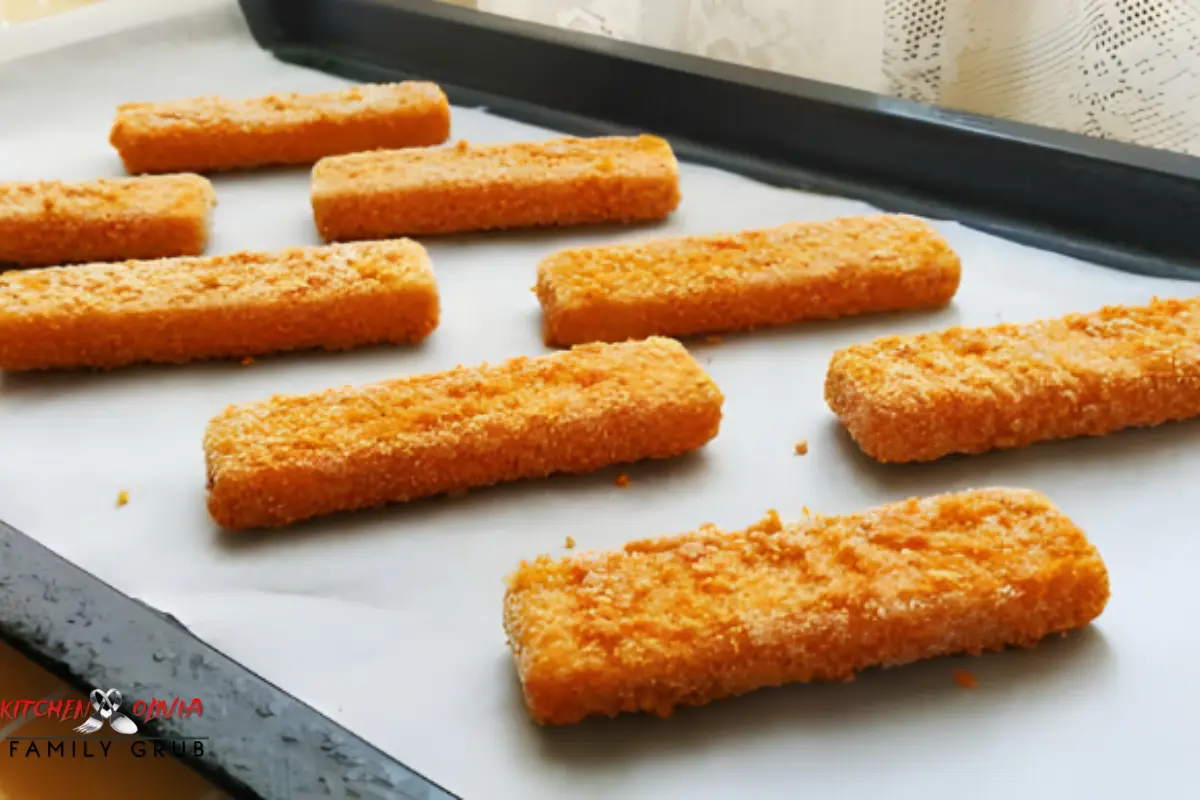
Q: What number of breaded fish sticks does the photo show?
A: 8